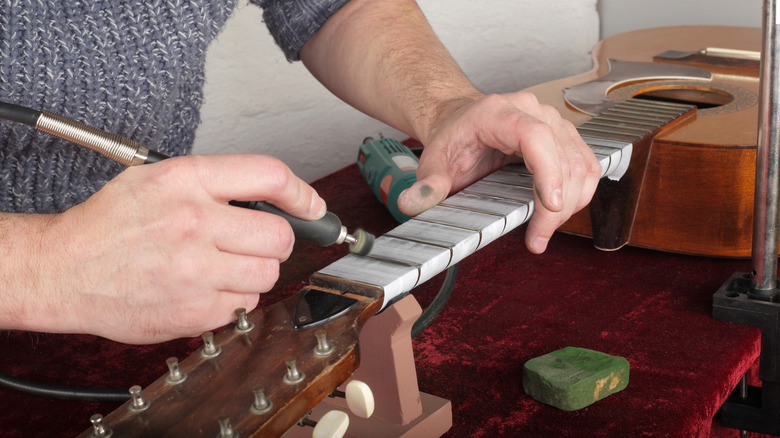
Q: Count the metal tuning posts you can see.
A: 9